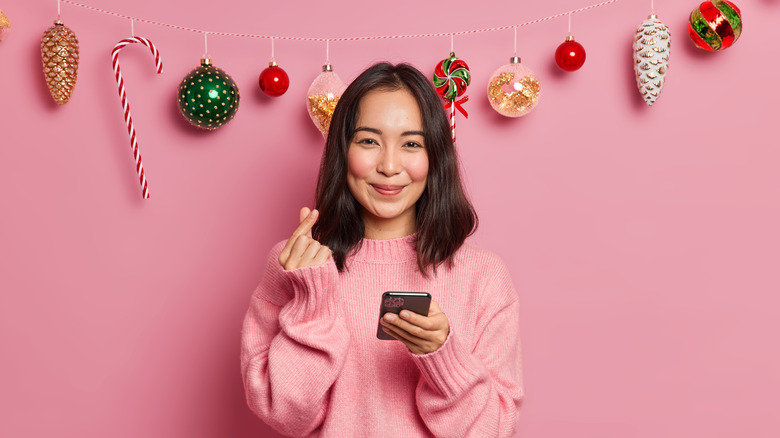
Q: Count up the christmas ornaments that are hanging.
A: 11